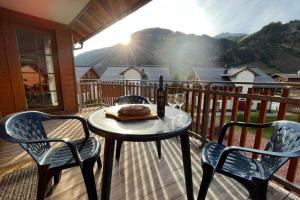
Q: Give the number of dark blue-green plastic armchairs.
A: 3